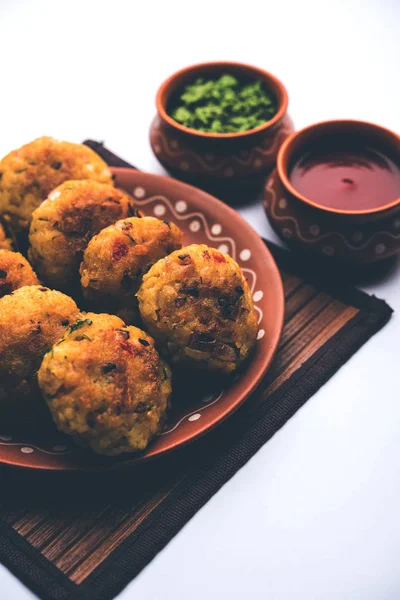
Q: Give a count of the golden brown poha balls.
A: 8